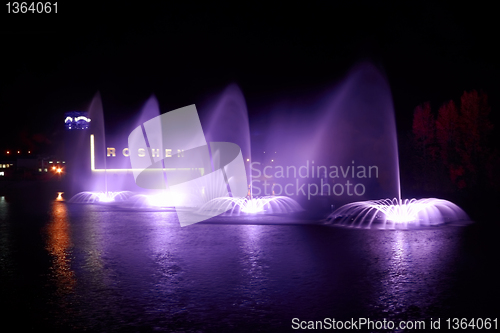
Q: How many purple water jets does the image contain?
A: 4